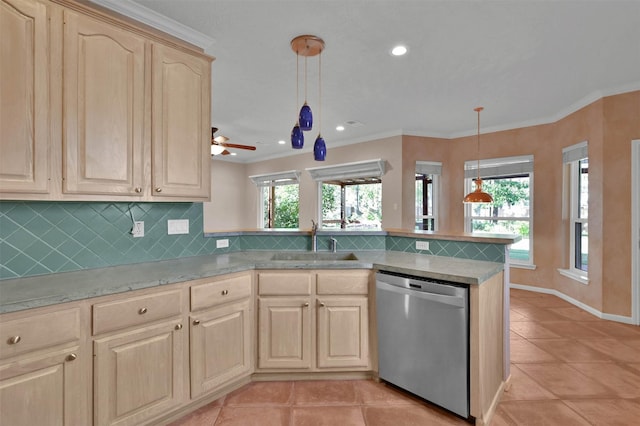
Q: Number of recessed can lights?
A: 4